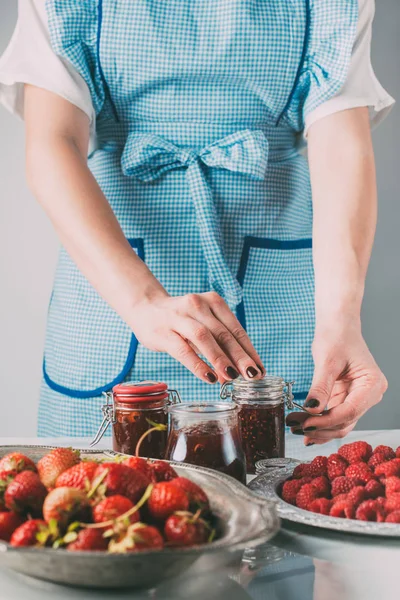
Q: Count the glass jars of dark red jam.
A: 3